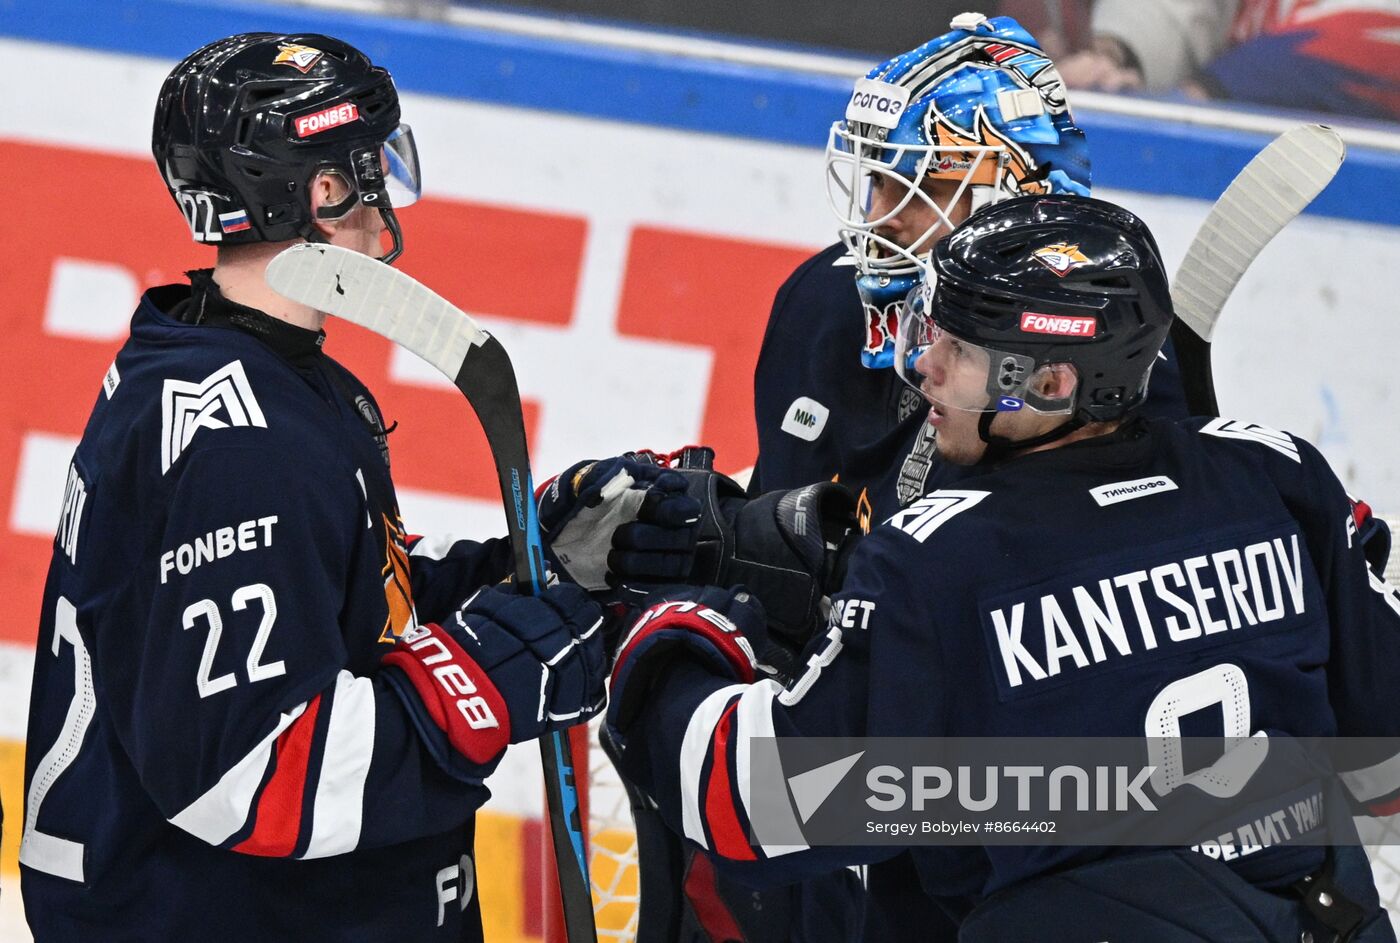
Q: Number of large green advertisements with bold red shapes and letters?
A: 0